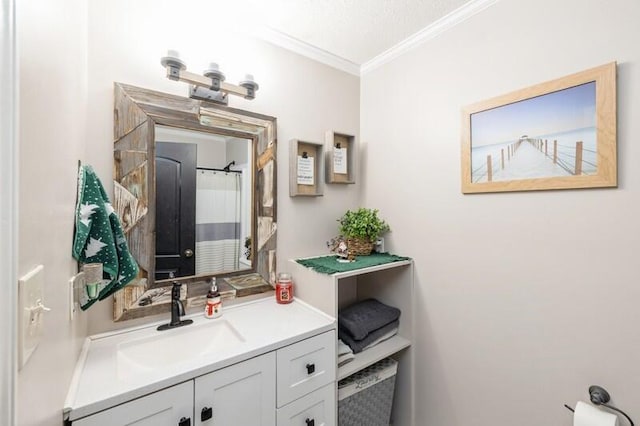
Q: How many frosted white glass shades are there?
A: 3